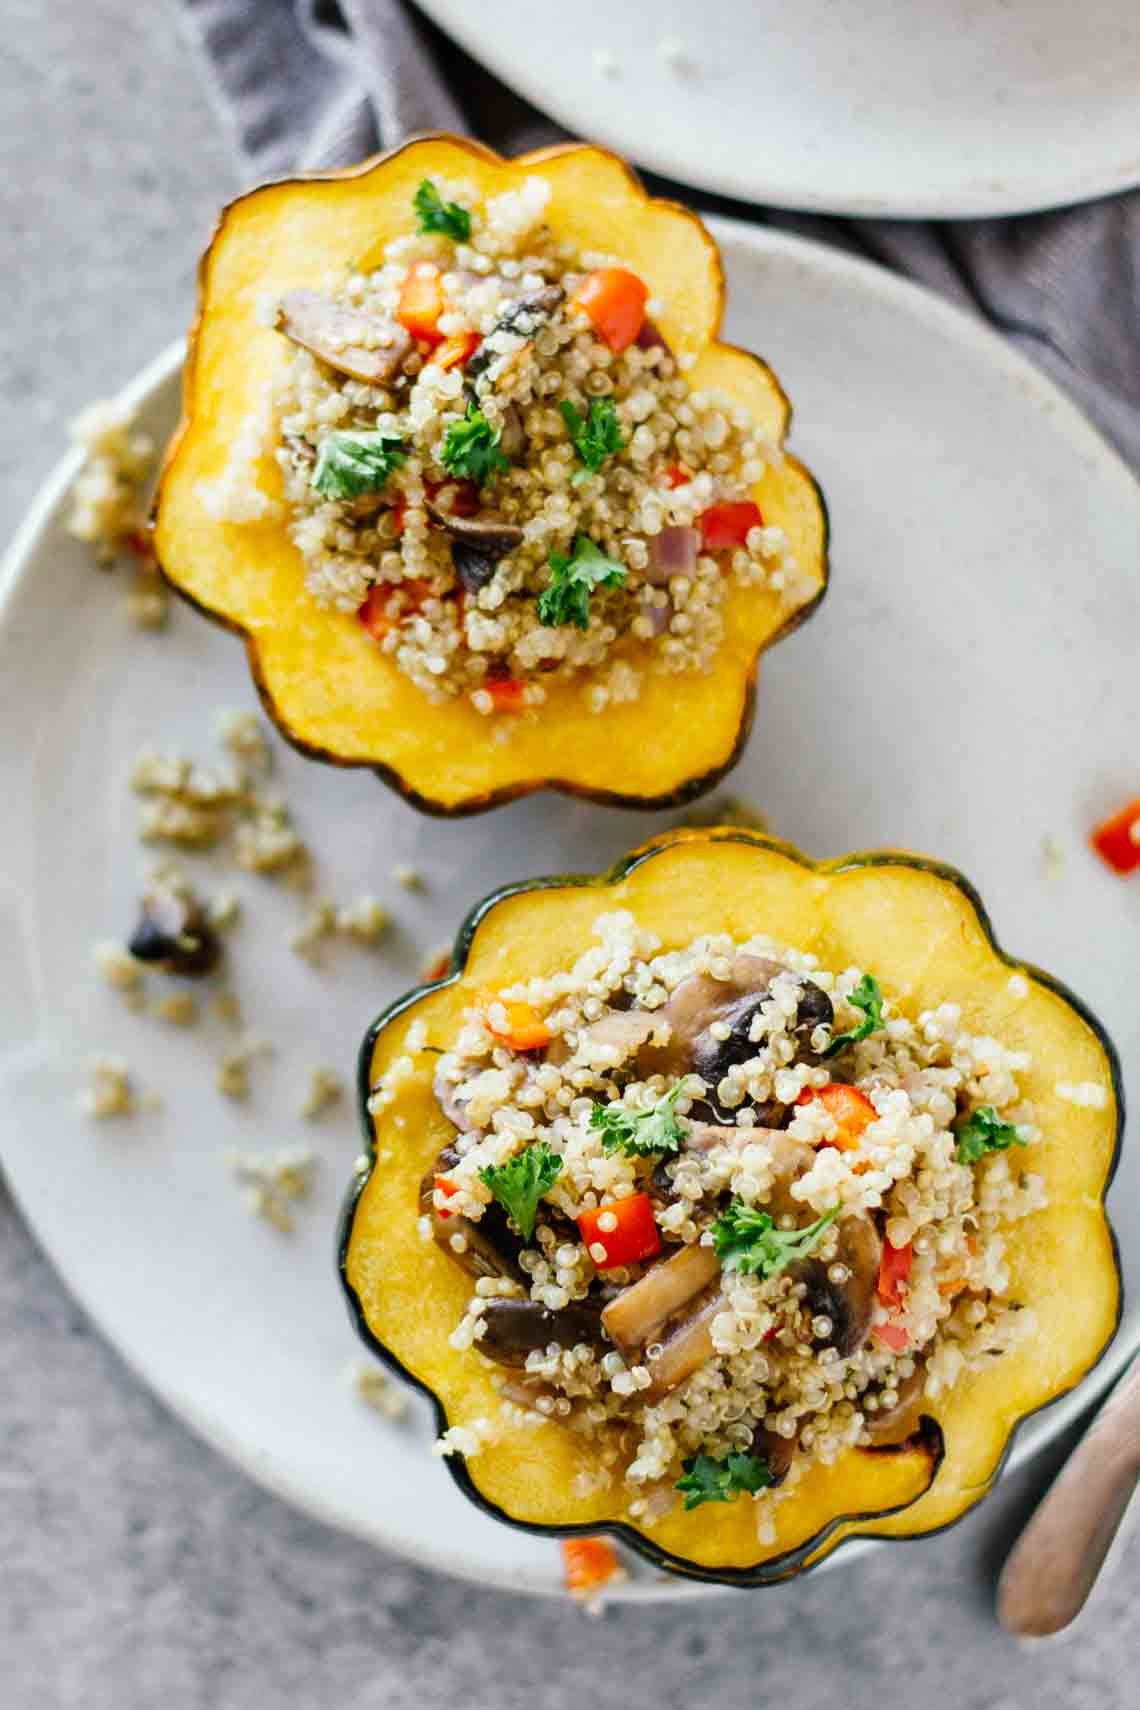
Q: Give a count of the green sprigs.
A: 11